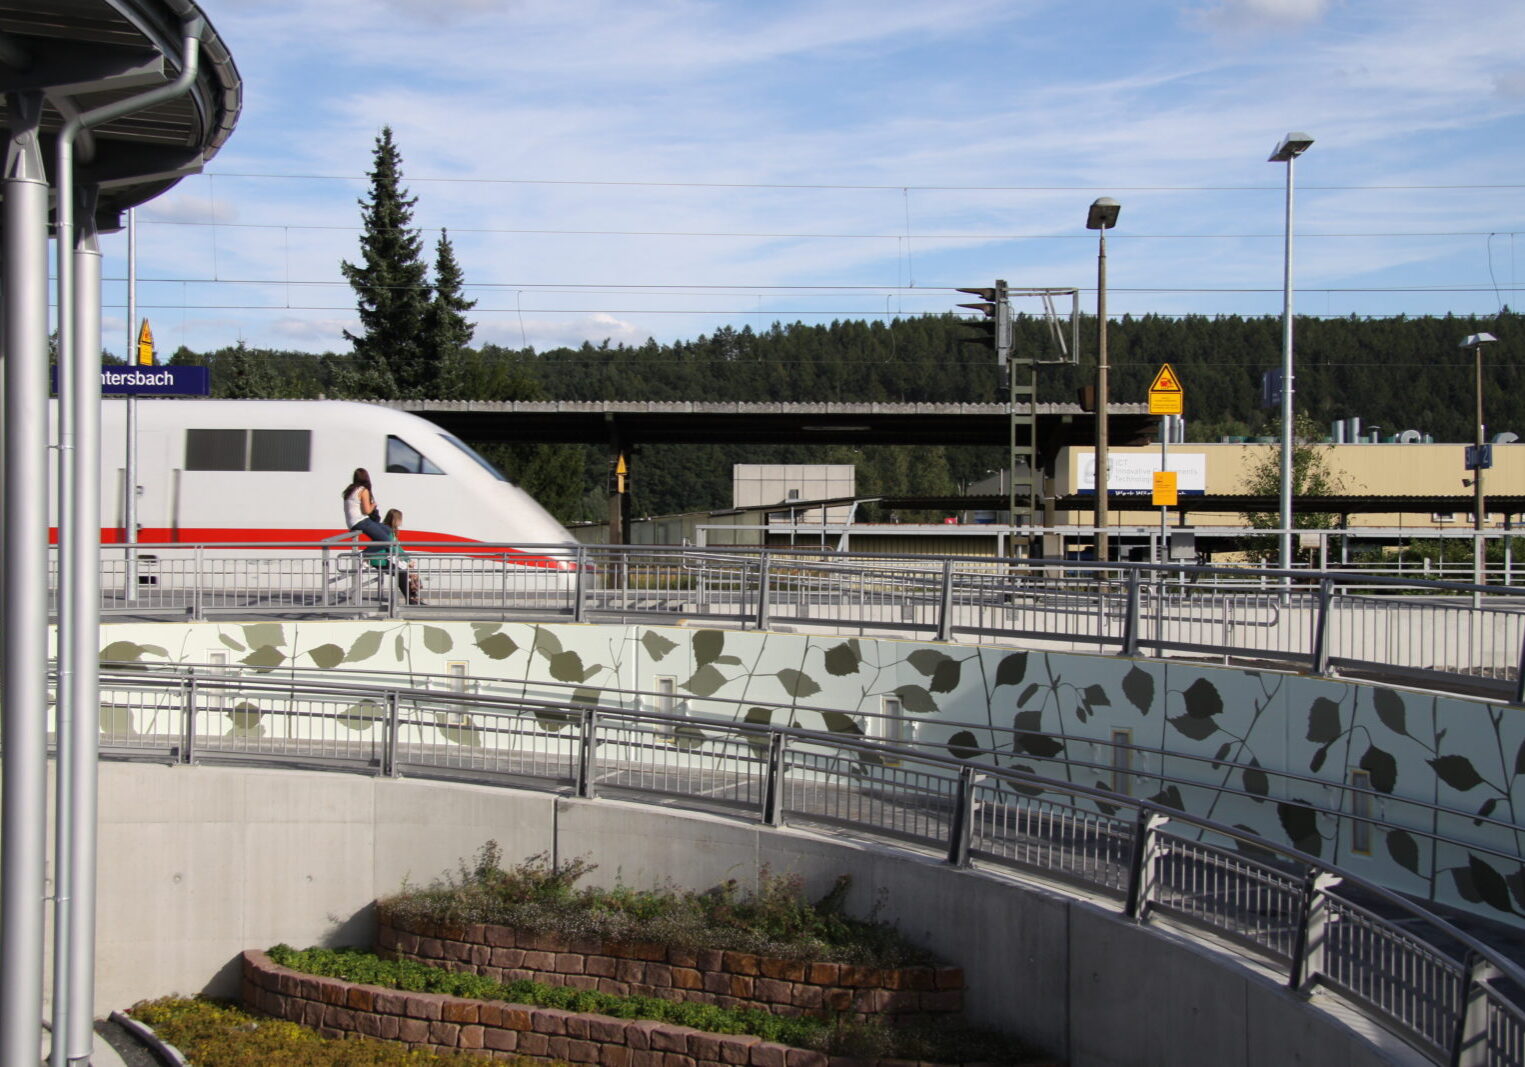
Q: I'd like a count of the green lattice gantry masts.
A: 1